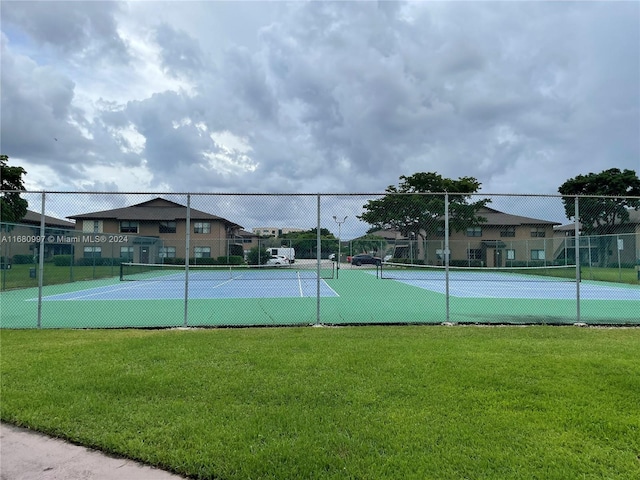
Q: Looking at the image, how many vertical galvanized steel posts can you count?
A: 5